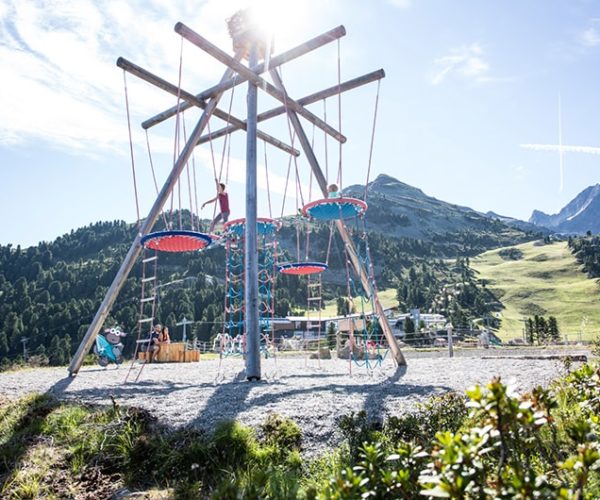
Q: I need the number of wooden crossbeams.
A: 4